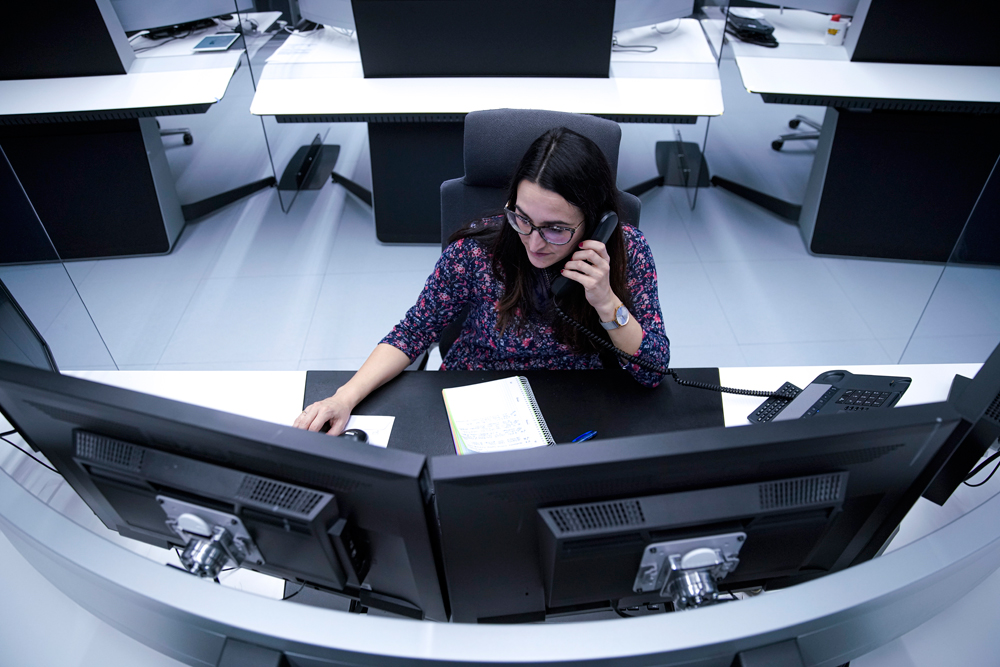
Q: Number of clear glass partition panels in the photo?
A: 4